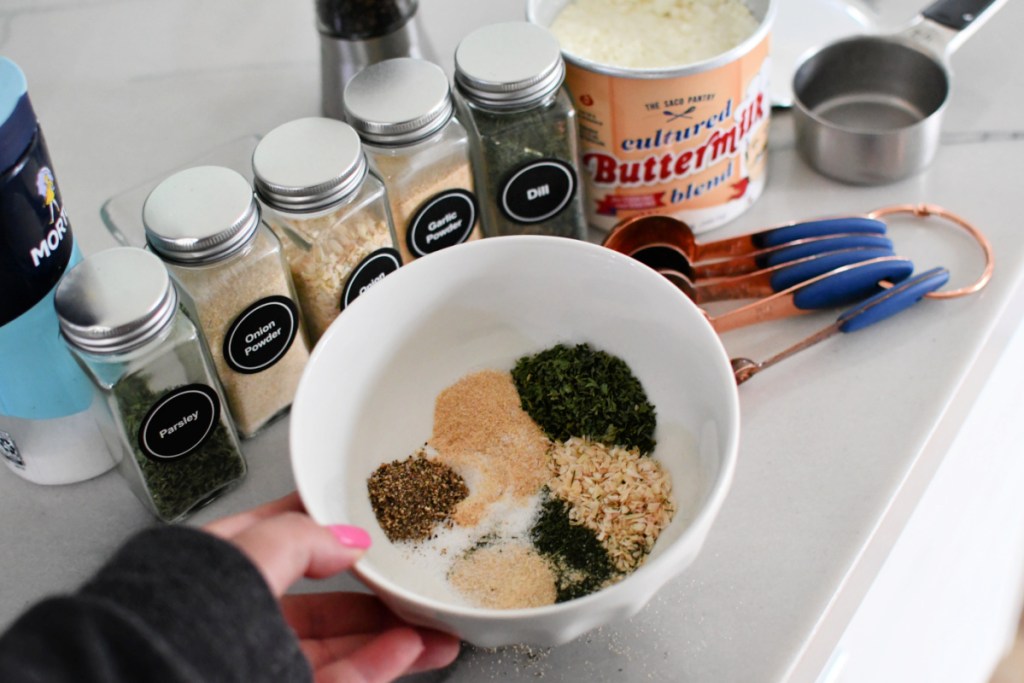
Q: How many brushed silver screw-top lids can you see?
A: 5